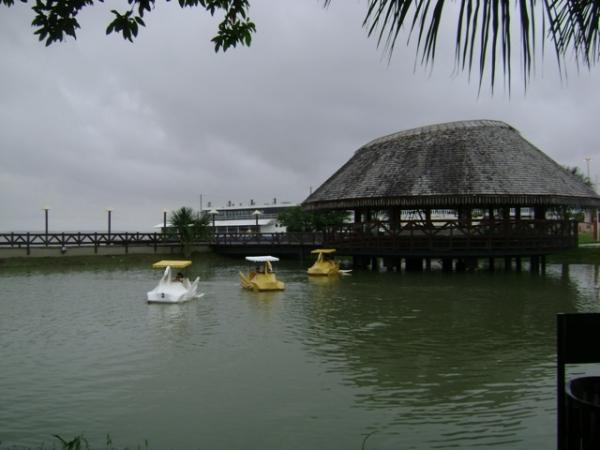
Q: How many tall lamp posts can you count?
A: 5